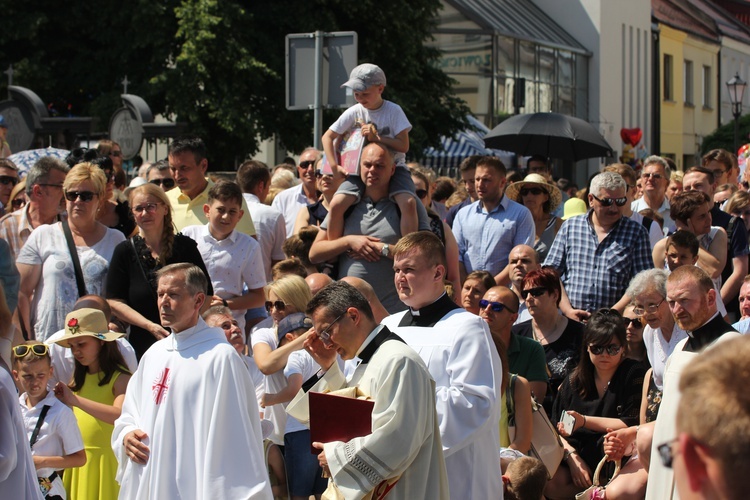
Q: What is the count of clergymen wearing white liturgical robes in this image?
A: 4